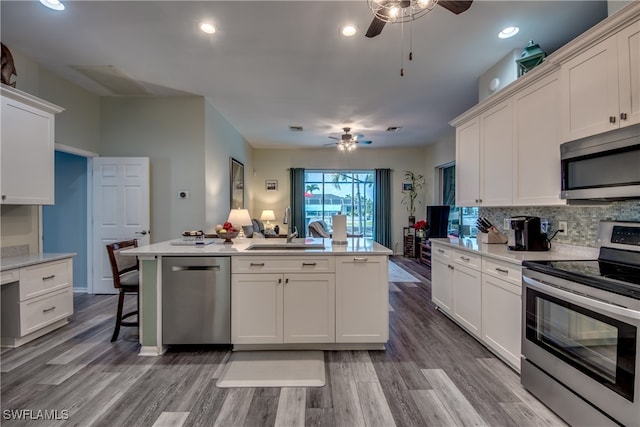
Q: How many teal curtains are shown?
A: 2